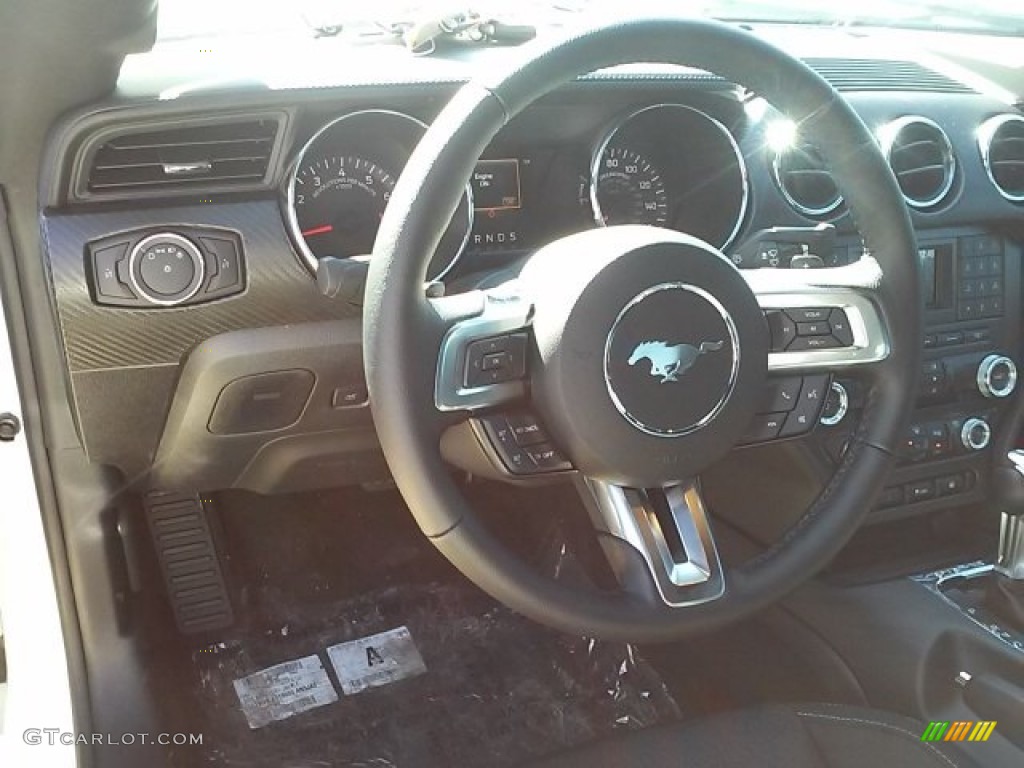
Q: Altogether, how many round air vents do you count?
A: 3